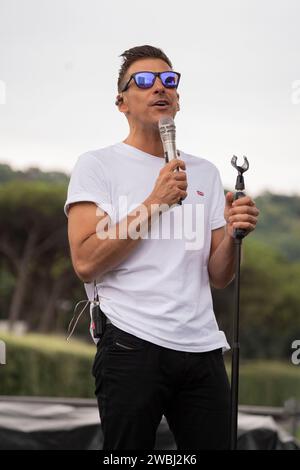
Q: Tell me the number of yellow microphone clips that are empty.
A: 0